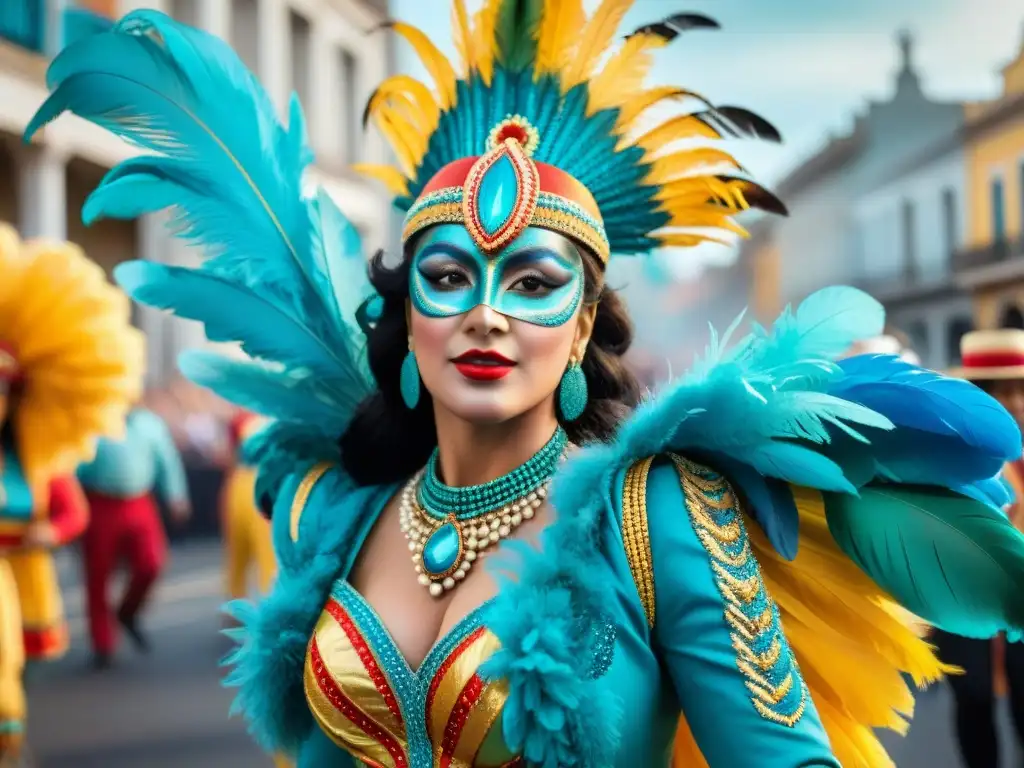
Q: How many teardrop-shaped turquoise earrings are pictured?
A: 2